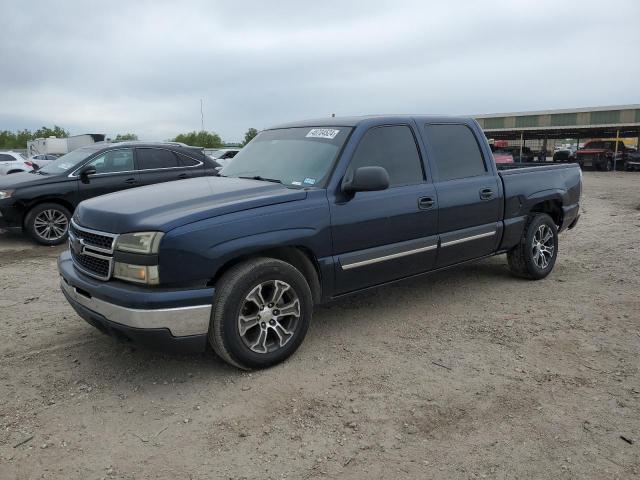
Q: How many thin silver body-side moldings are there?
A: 2